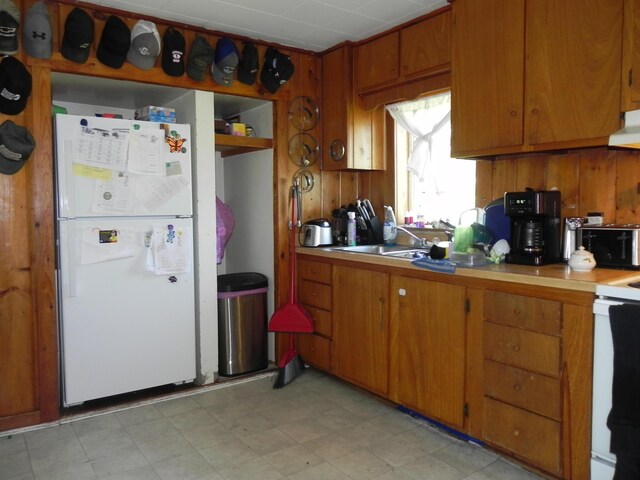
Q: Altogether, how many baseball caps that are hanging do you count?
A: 12